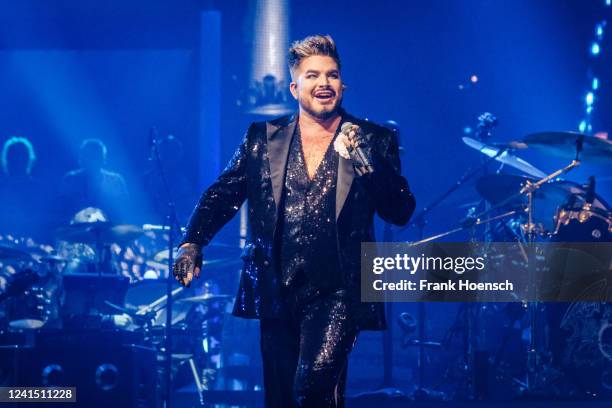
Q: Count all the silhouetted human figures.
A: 3